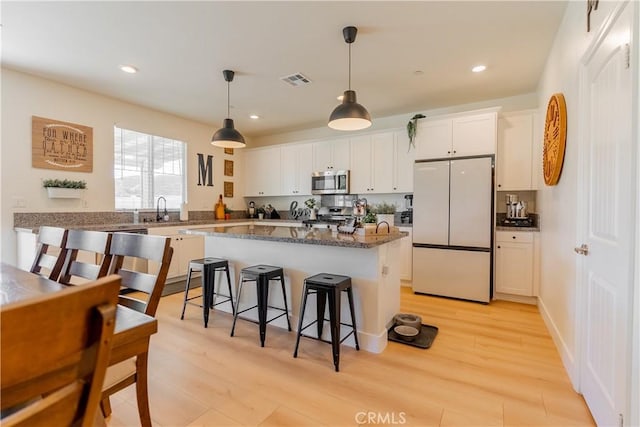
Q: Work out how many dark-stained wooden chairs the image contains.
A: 4